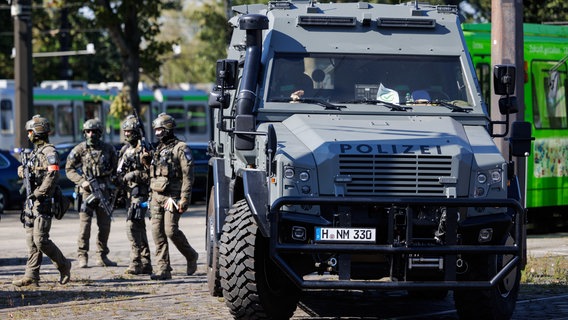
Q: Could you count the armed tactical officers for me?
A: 4